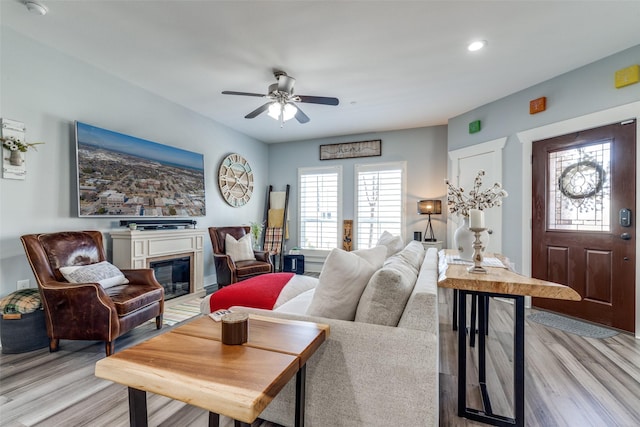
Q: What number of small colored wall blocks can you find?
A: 3